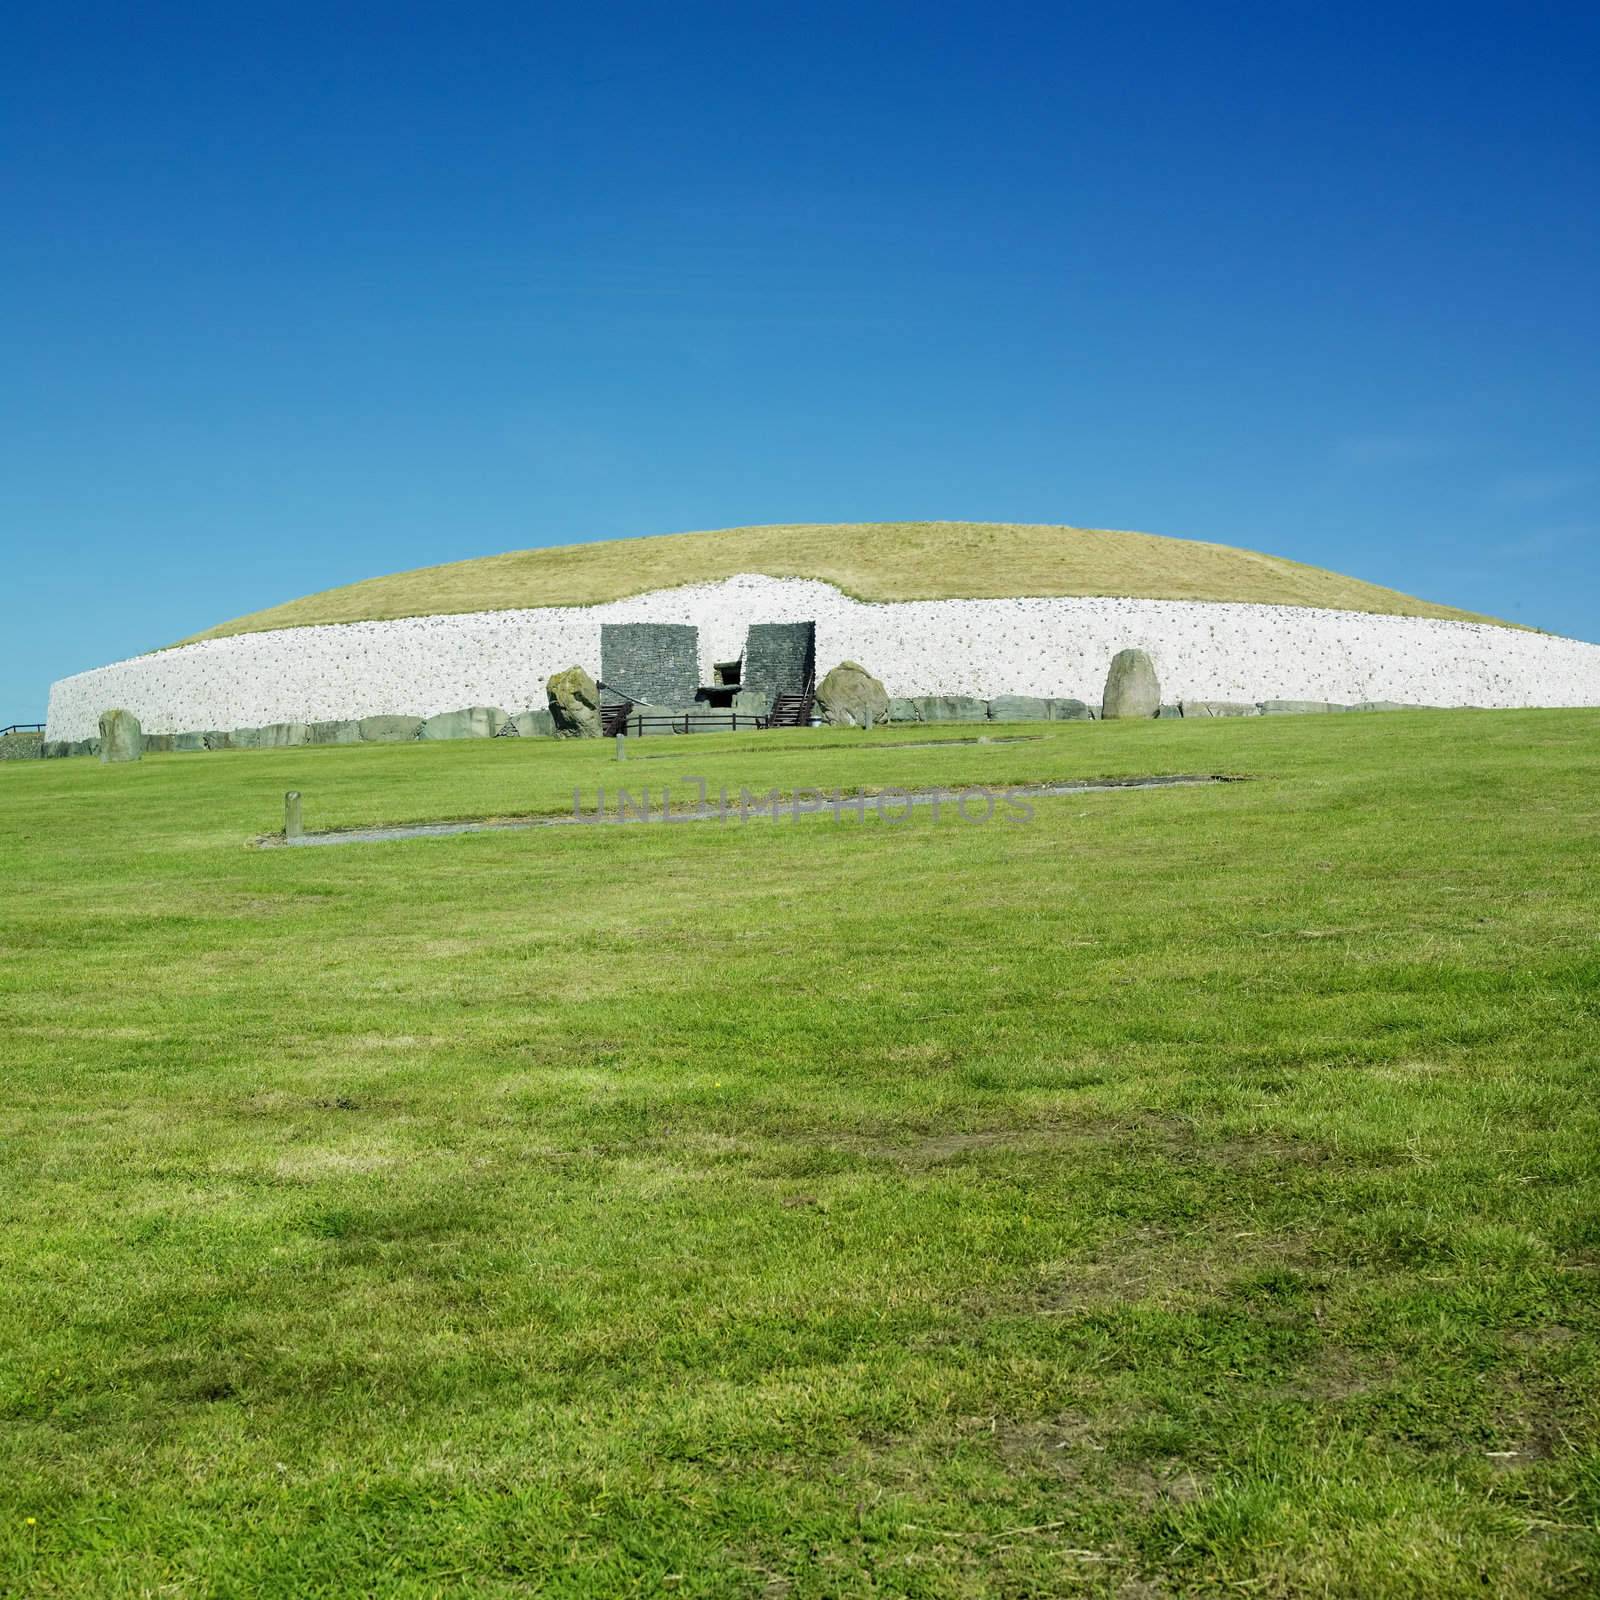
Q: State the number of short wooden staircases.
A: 2